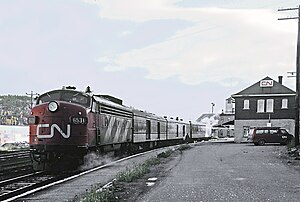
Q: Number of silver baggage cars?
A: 2